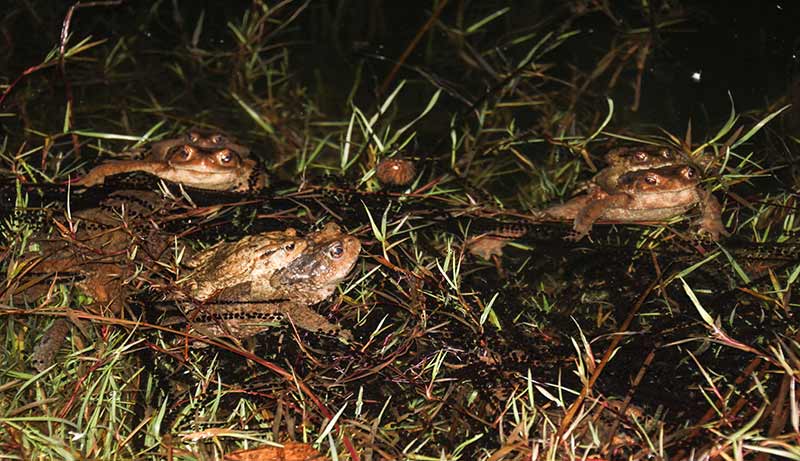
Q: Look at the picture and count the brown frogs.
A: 6